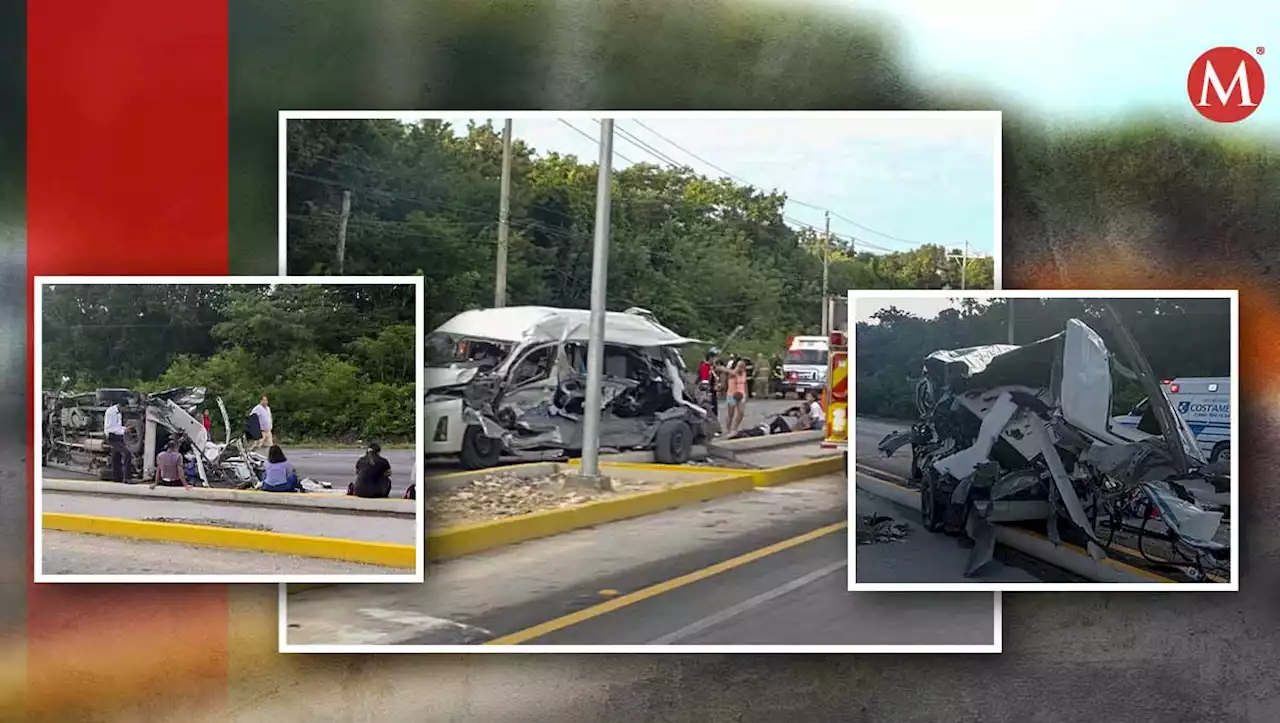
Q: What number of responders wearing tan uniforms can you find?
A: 1